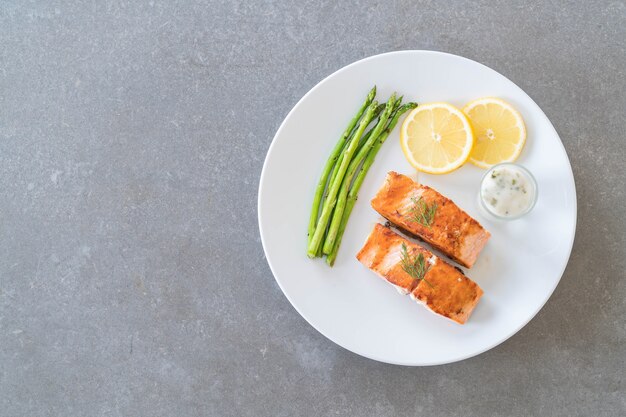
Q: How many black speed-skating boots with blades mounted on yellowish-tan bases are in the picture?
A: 0